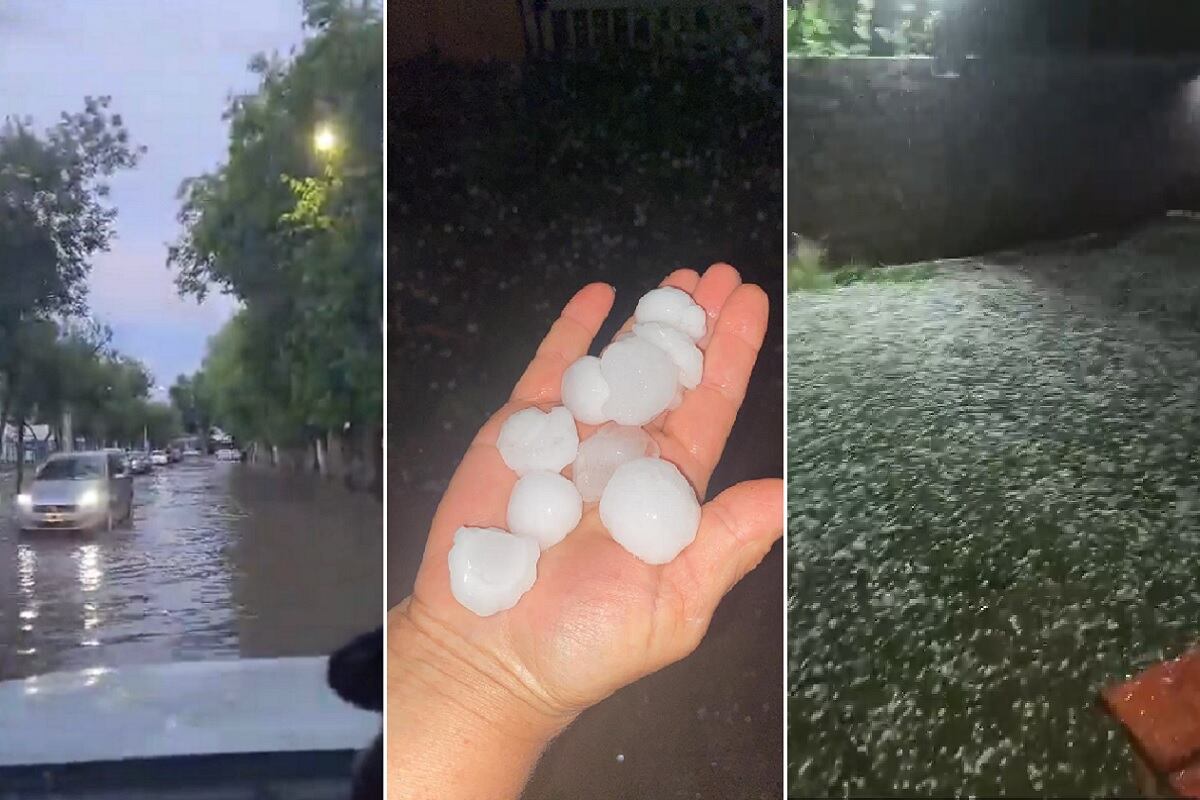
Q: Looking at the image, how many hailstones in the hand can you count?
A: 9